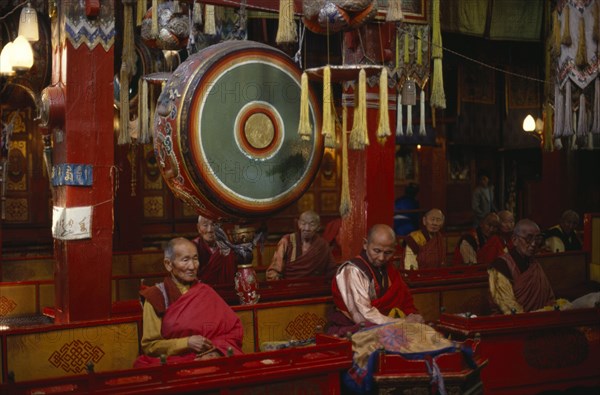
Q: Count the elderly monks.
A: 9